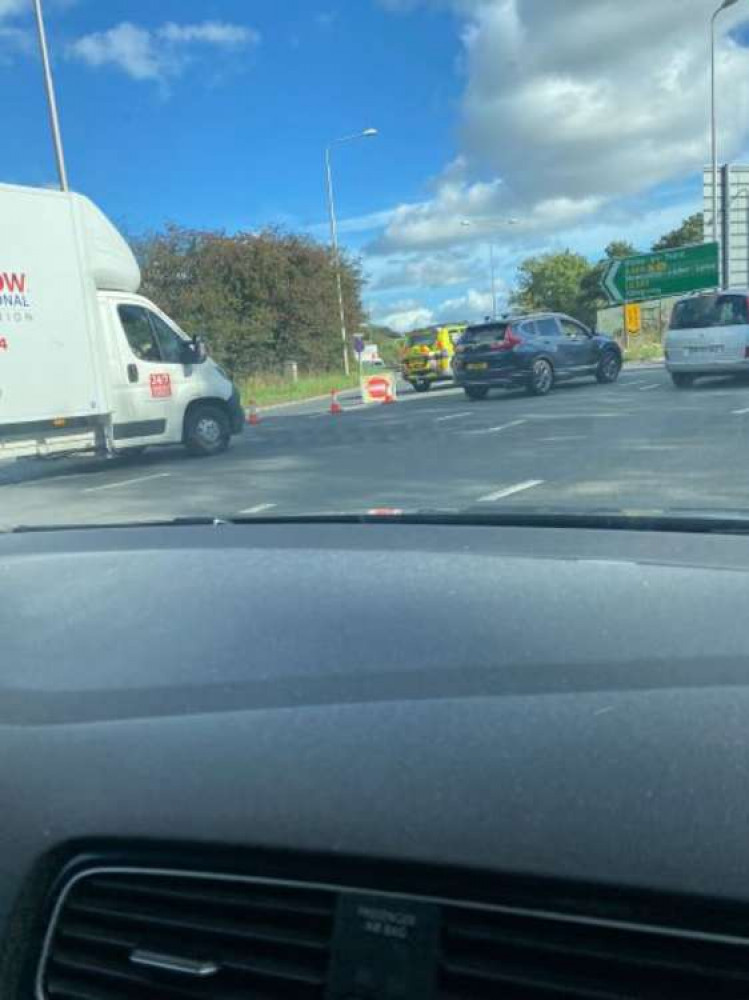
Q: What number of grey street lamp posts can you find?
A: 4